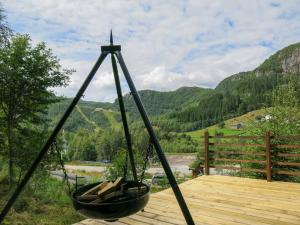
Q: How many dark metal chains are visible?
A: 3